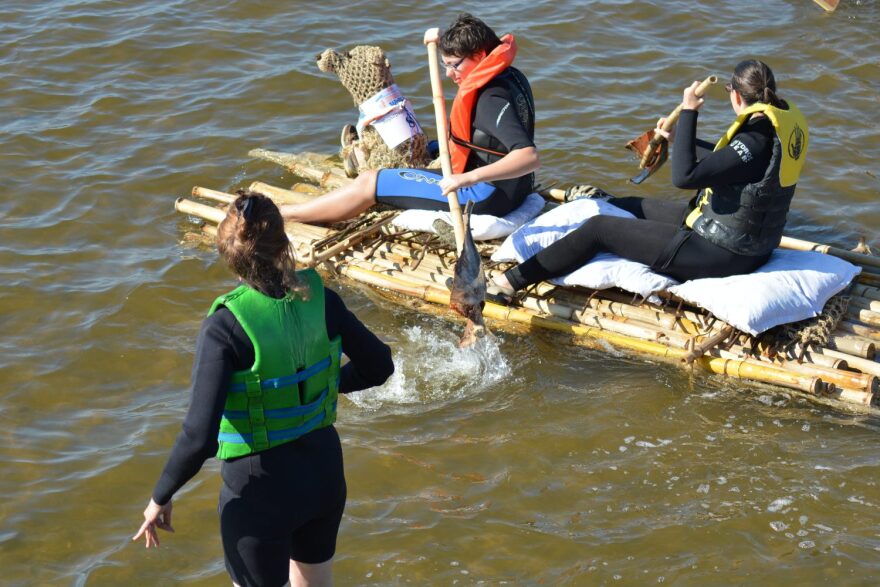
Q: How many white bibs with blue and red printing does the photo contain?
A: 1